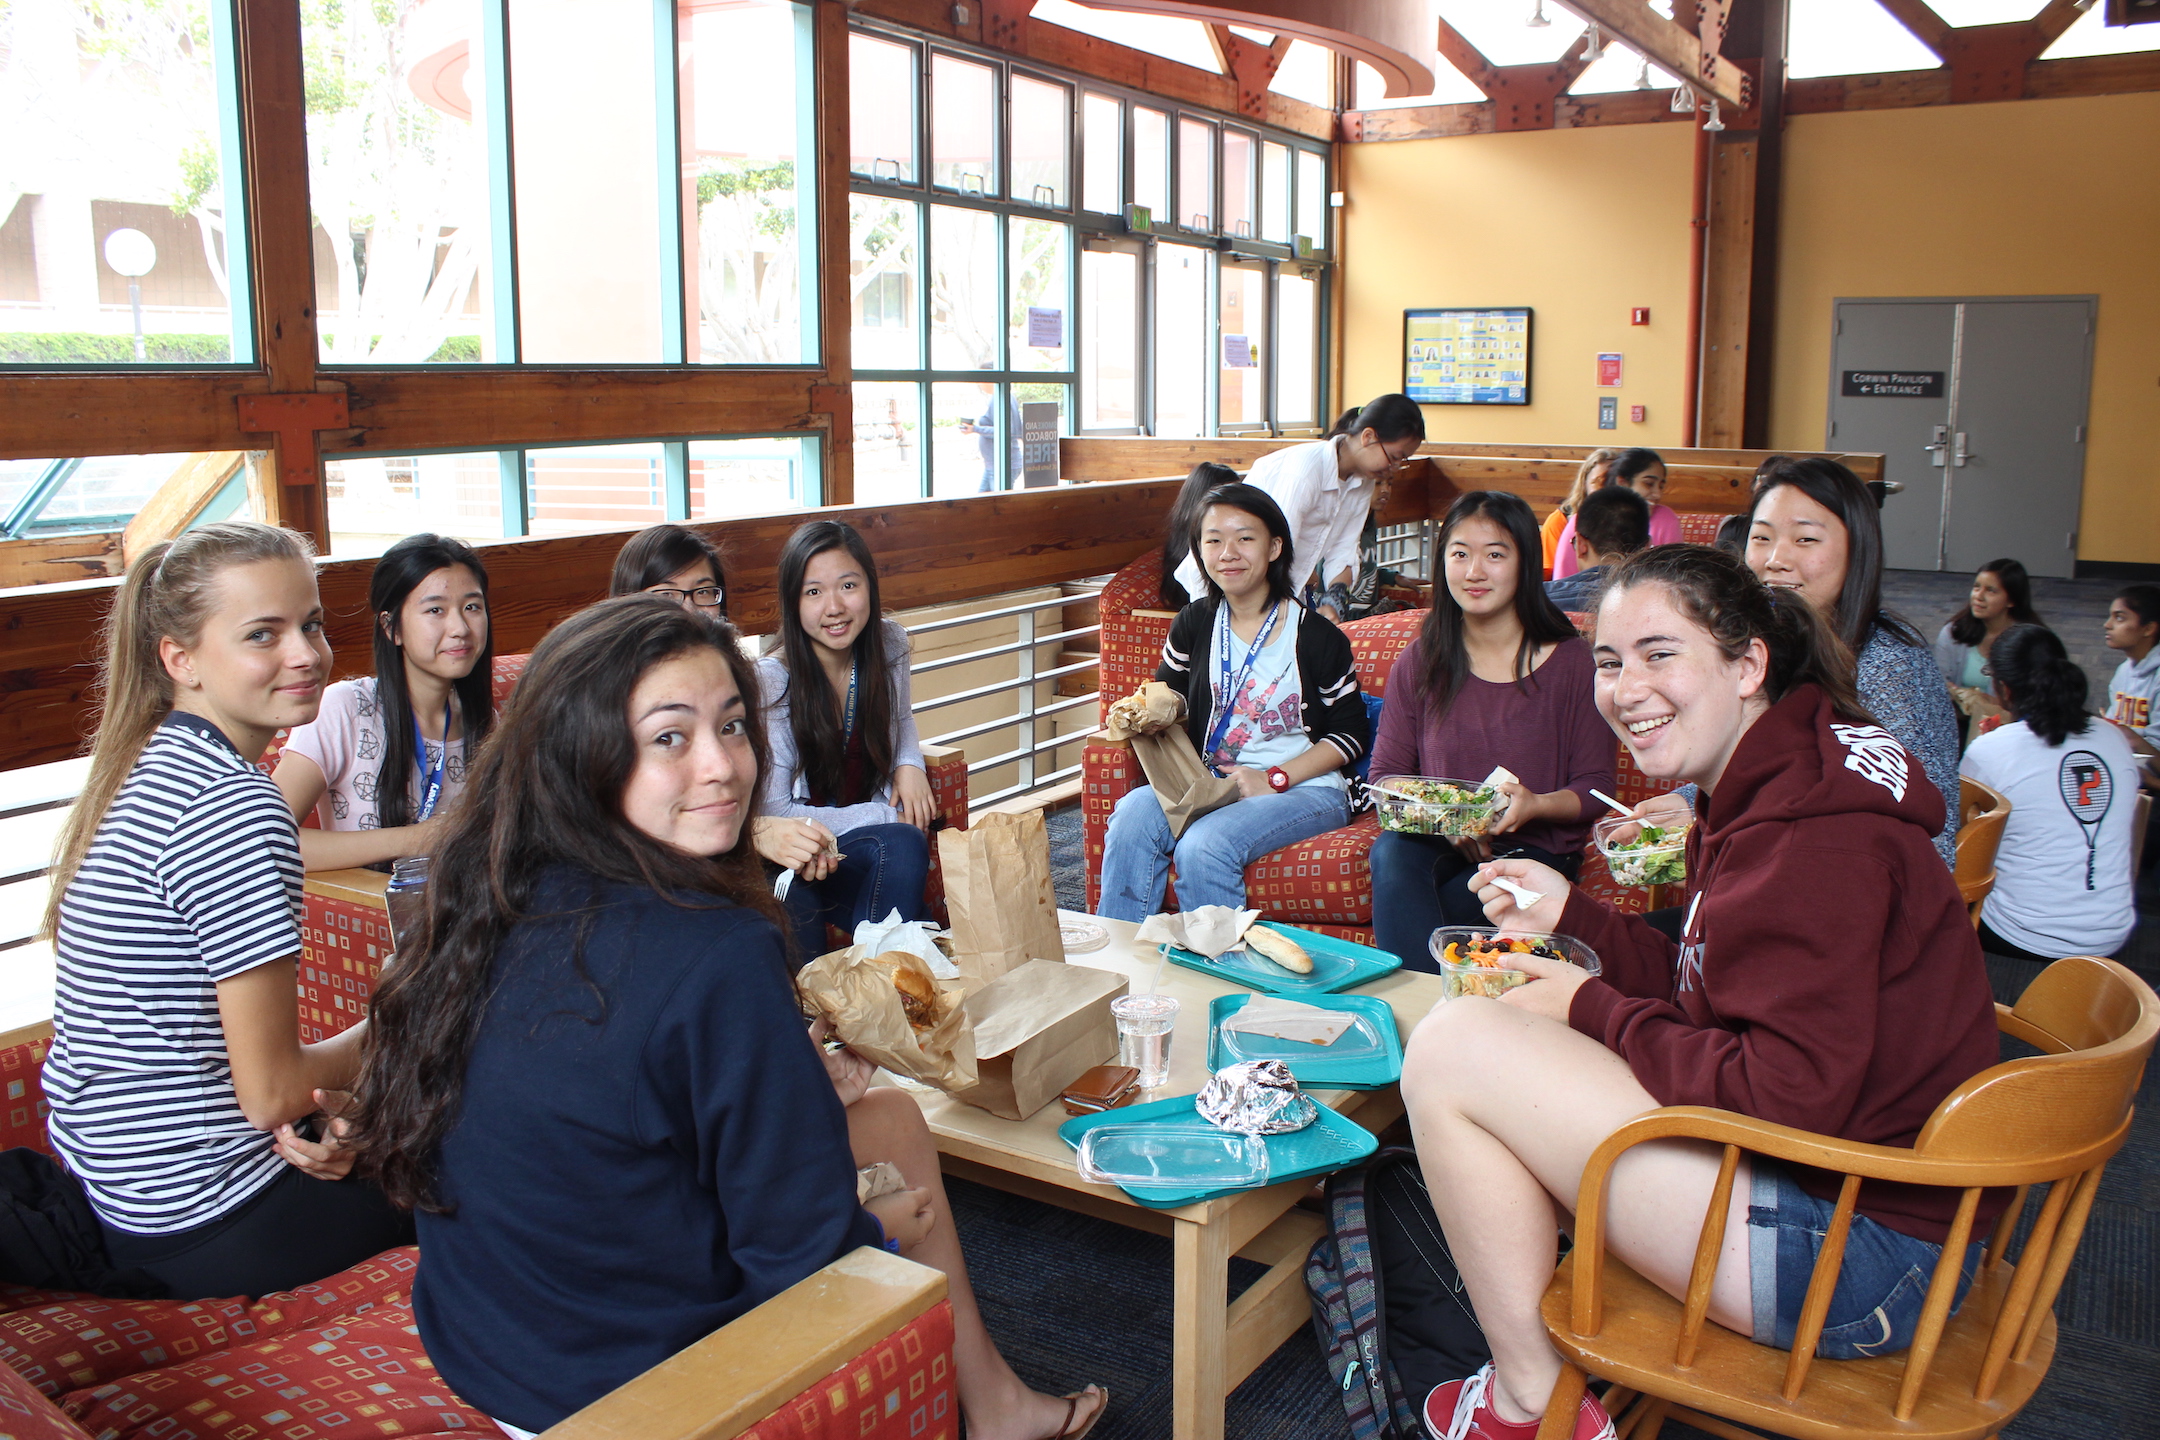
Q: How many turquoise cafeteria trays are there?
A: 3